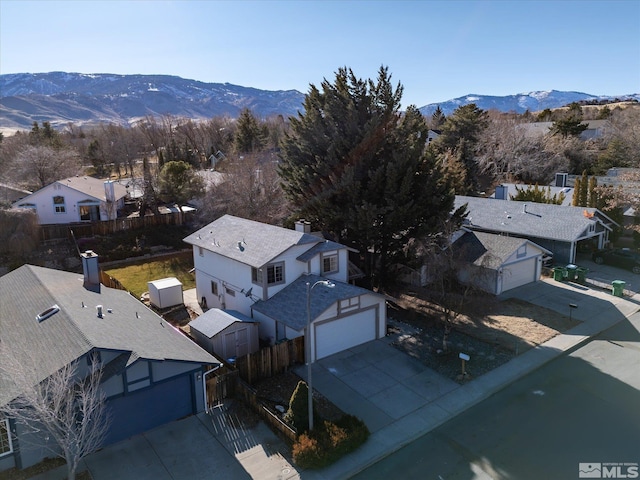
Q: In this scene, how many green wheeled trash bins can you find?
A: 4